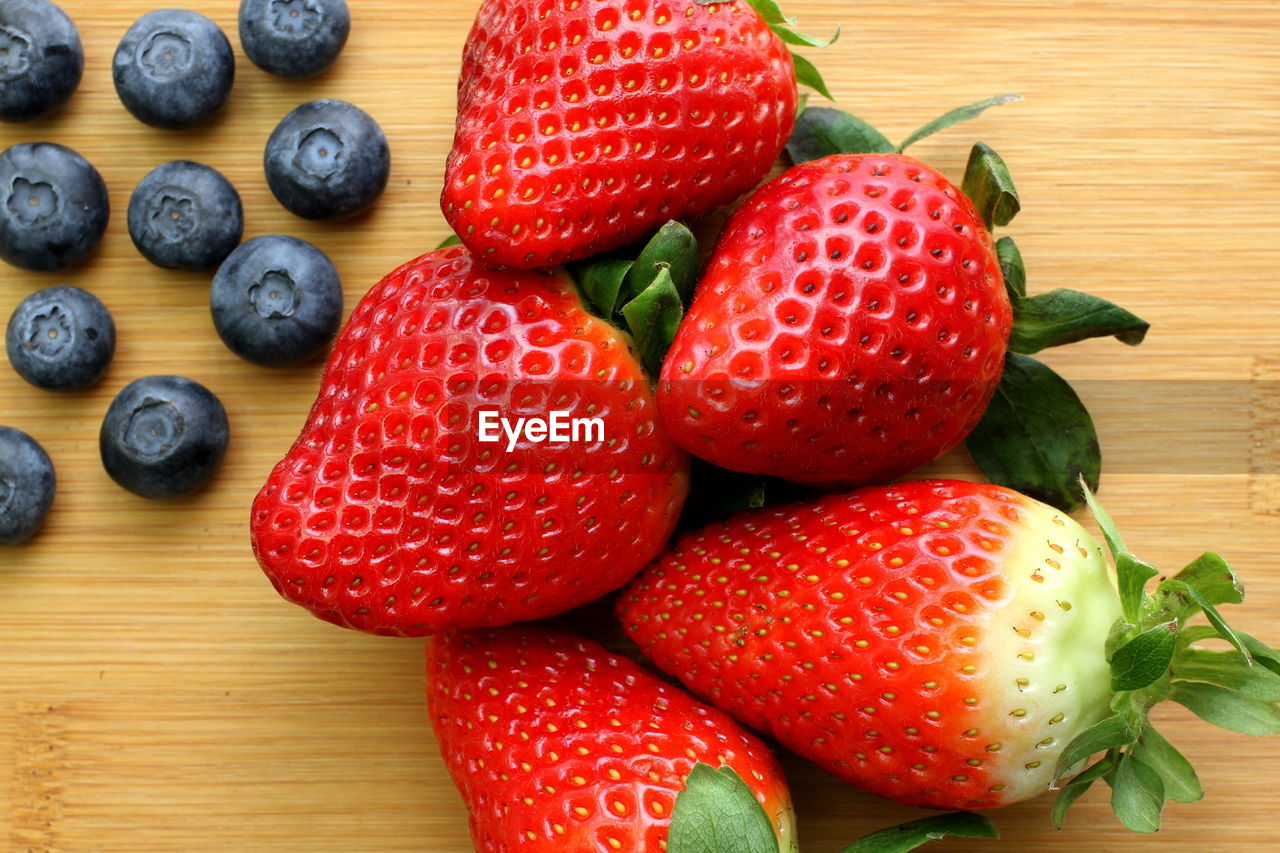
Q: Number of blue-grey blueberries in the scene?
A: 10